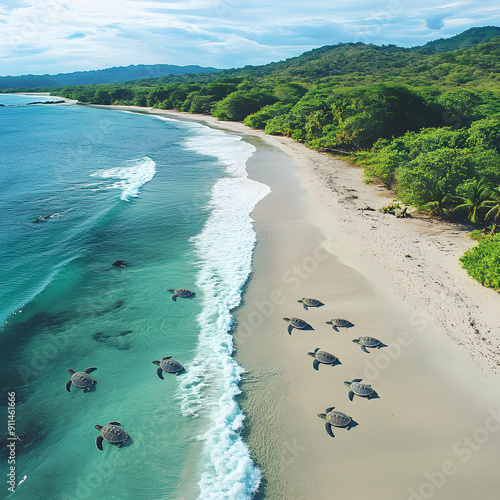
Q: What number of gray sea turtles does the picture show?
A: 11